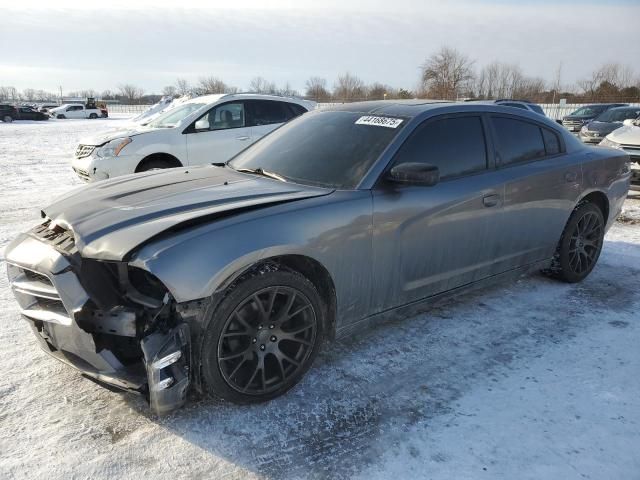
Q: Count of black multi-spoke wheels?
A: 2